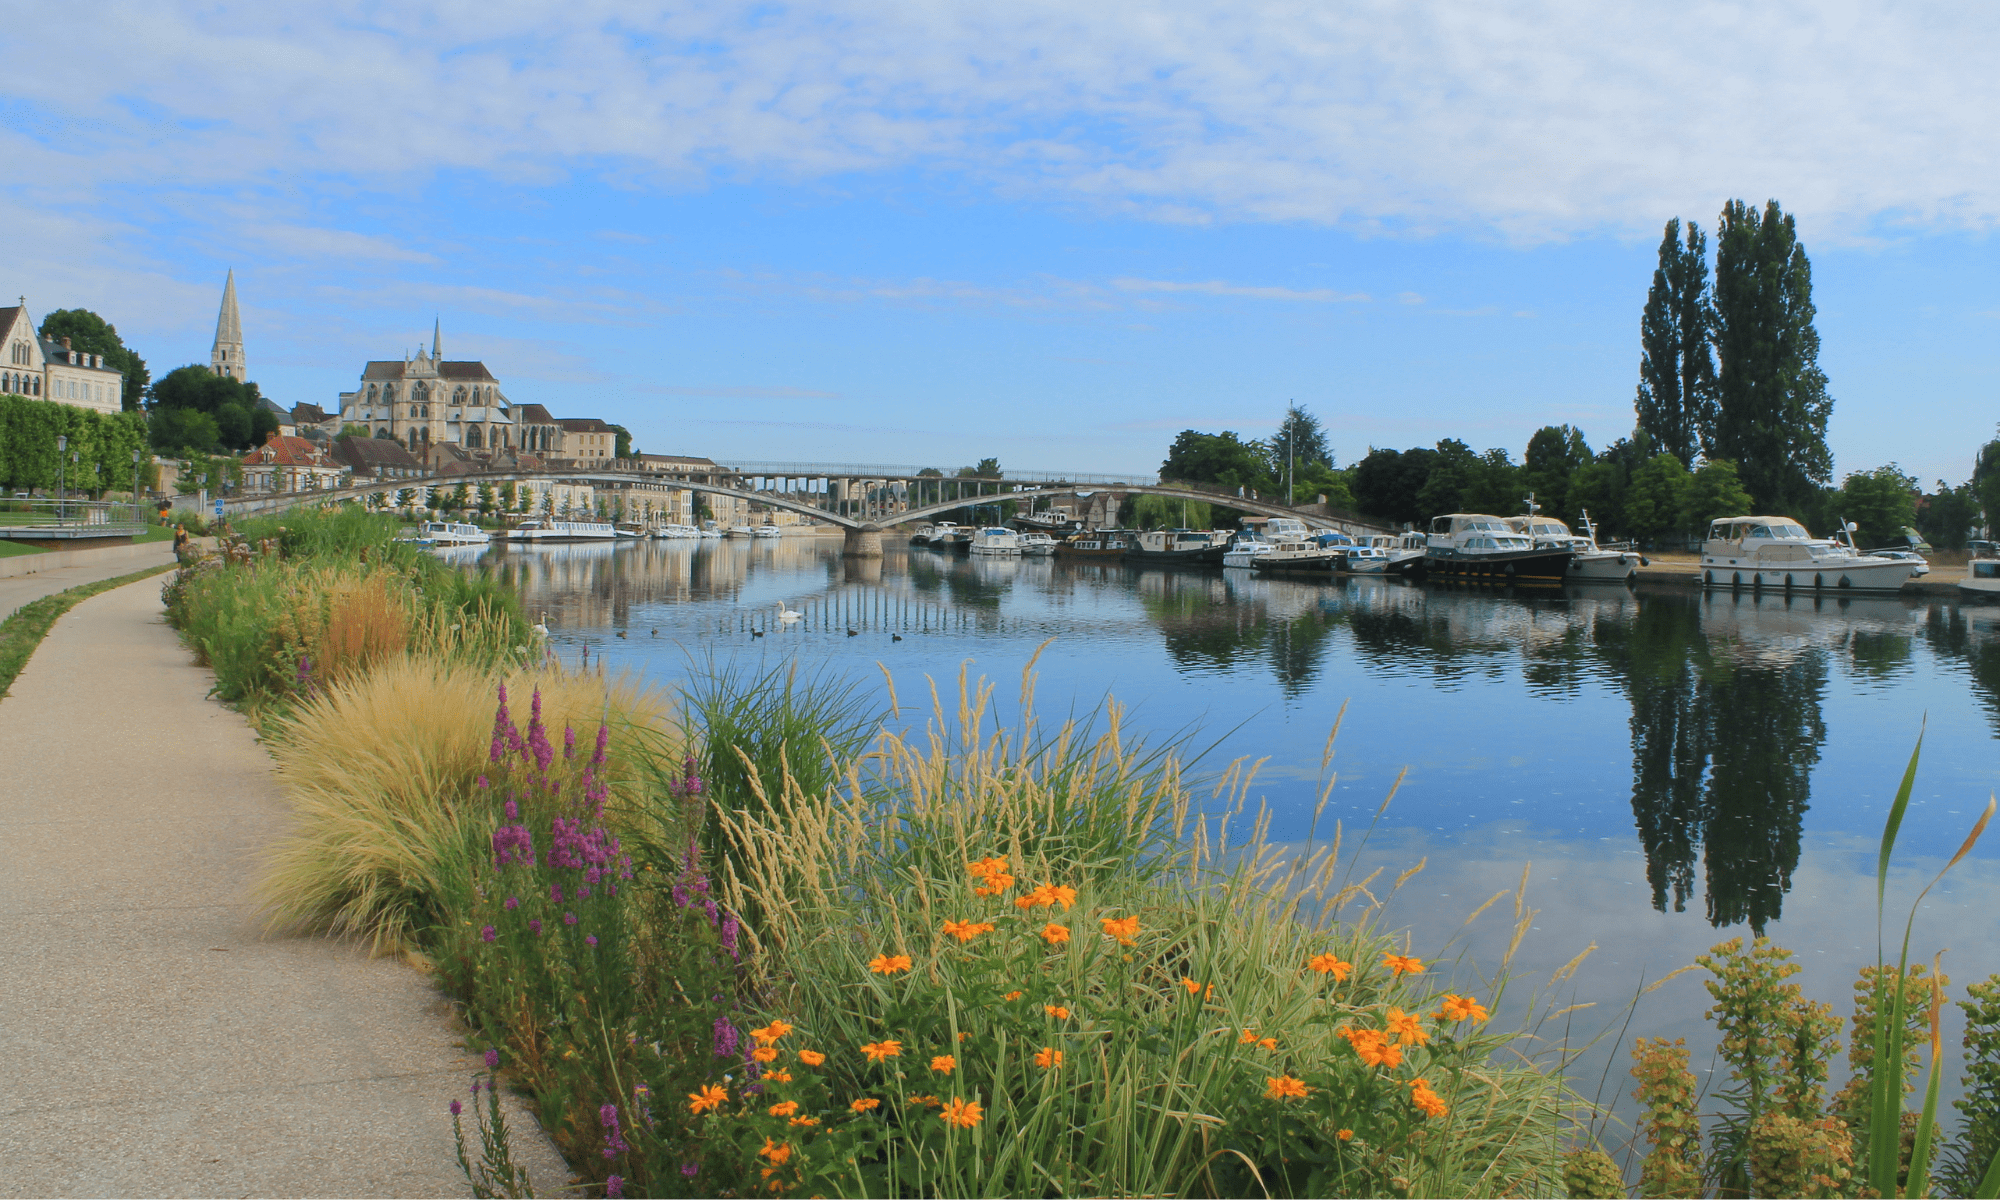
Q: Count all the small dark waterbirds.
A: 5